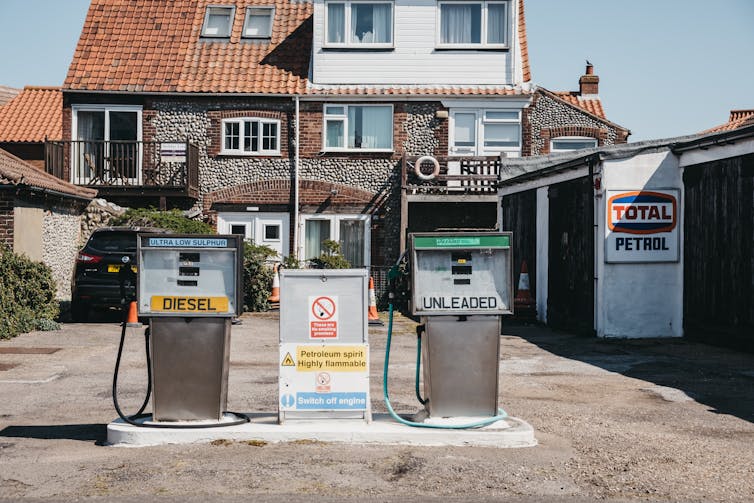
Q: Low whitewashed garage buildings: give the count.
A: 1